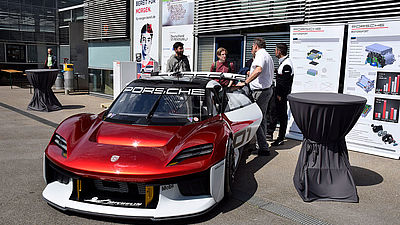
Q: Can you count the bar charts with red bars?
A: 2